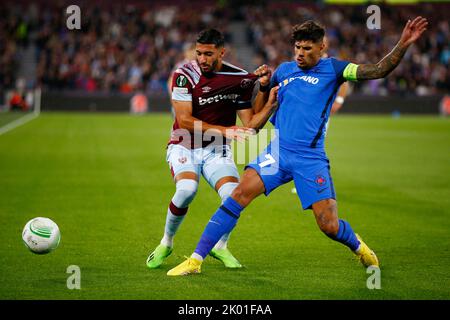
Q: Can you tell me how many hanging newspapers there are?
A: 0